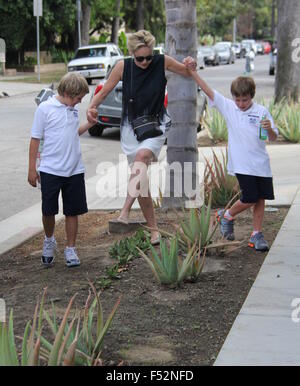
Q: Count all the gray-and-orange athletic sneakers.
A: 2